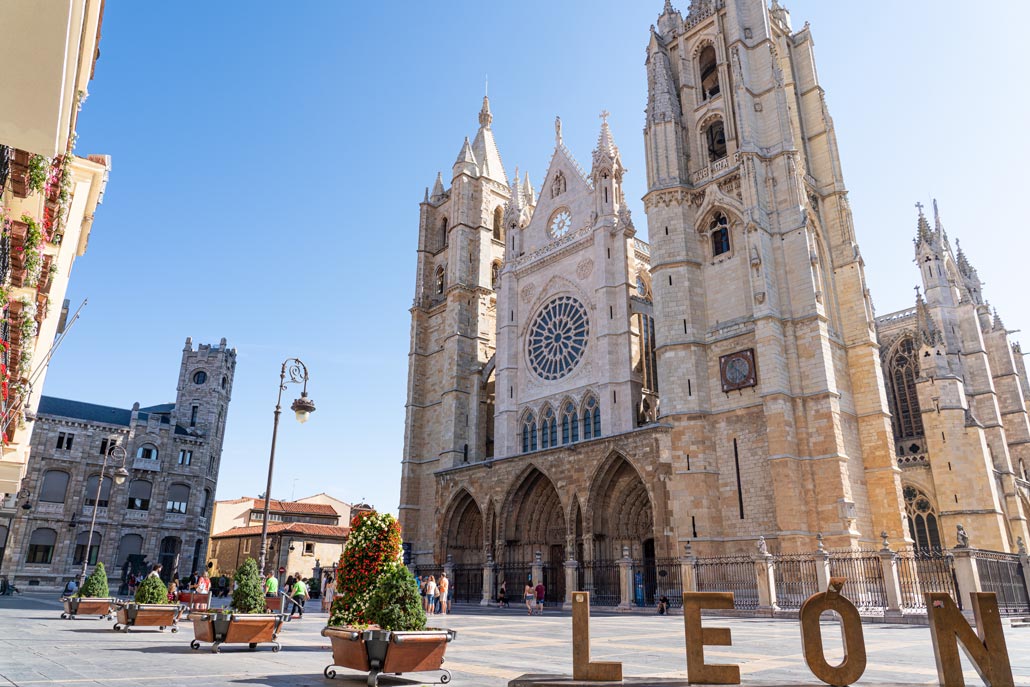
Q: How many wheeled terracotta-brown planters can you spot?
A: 4